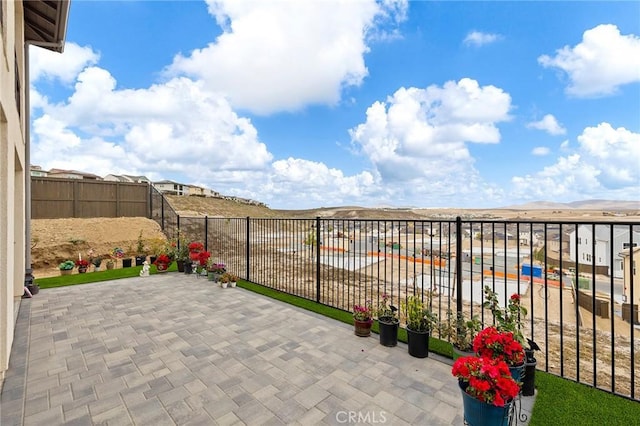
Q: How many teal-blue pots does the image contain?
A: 2